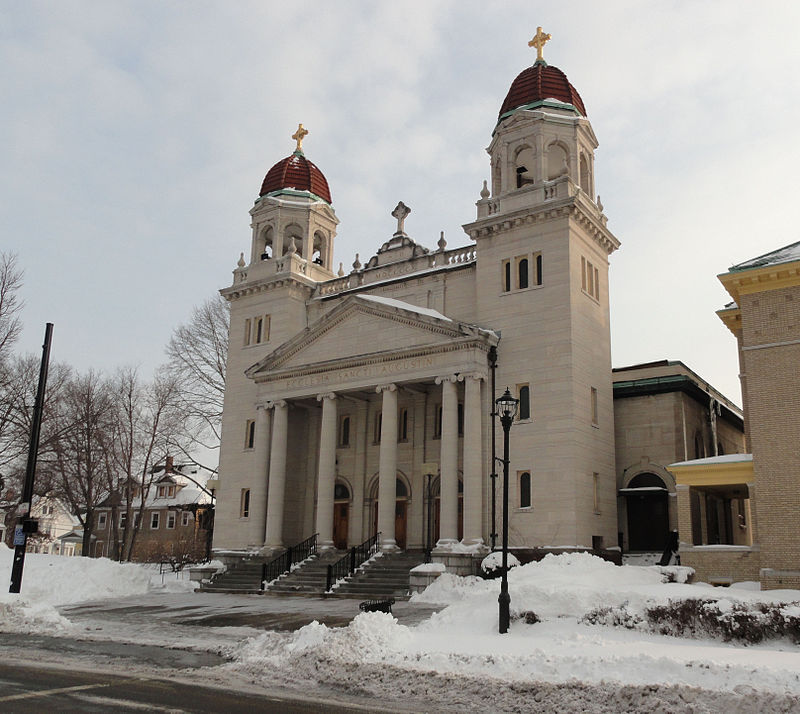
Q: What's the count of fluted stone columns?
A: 6